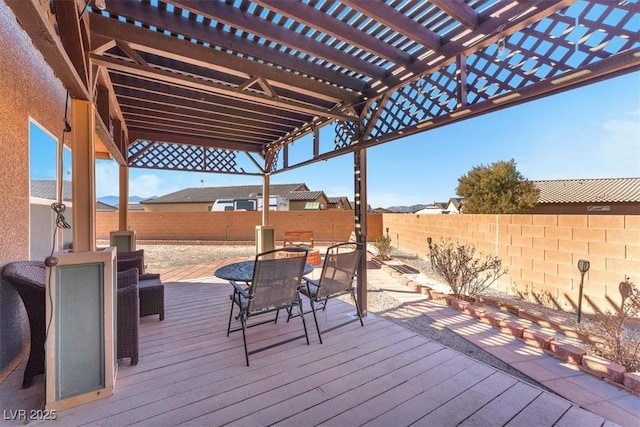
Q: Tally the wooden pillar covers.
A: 3